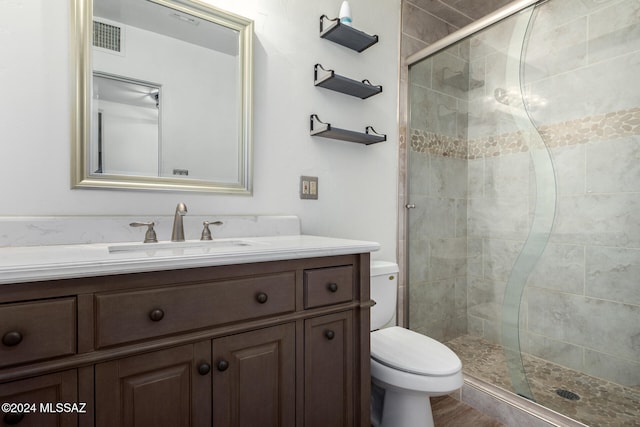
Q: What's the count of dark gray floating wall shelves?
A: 3